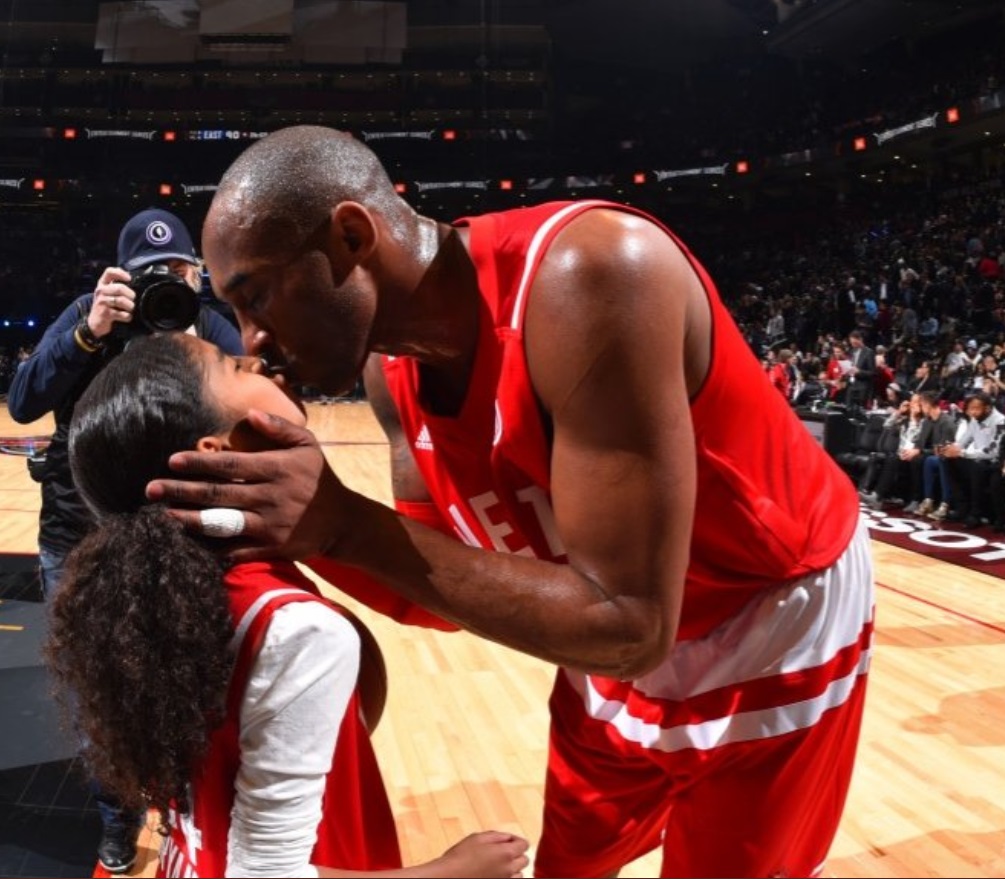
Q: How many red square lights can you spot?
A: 11